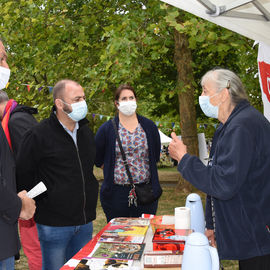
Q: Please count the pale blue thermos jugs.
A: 2